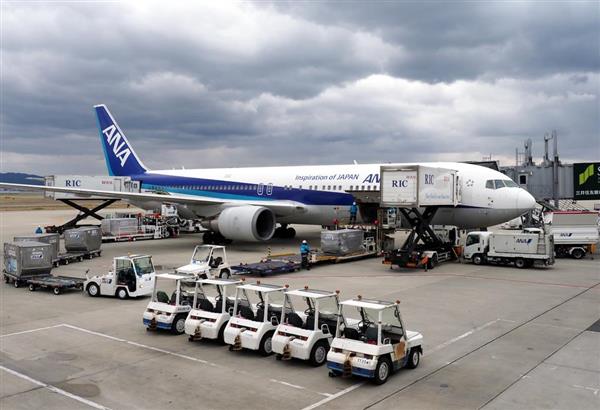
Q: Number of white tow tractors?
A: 7